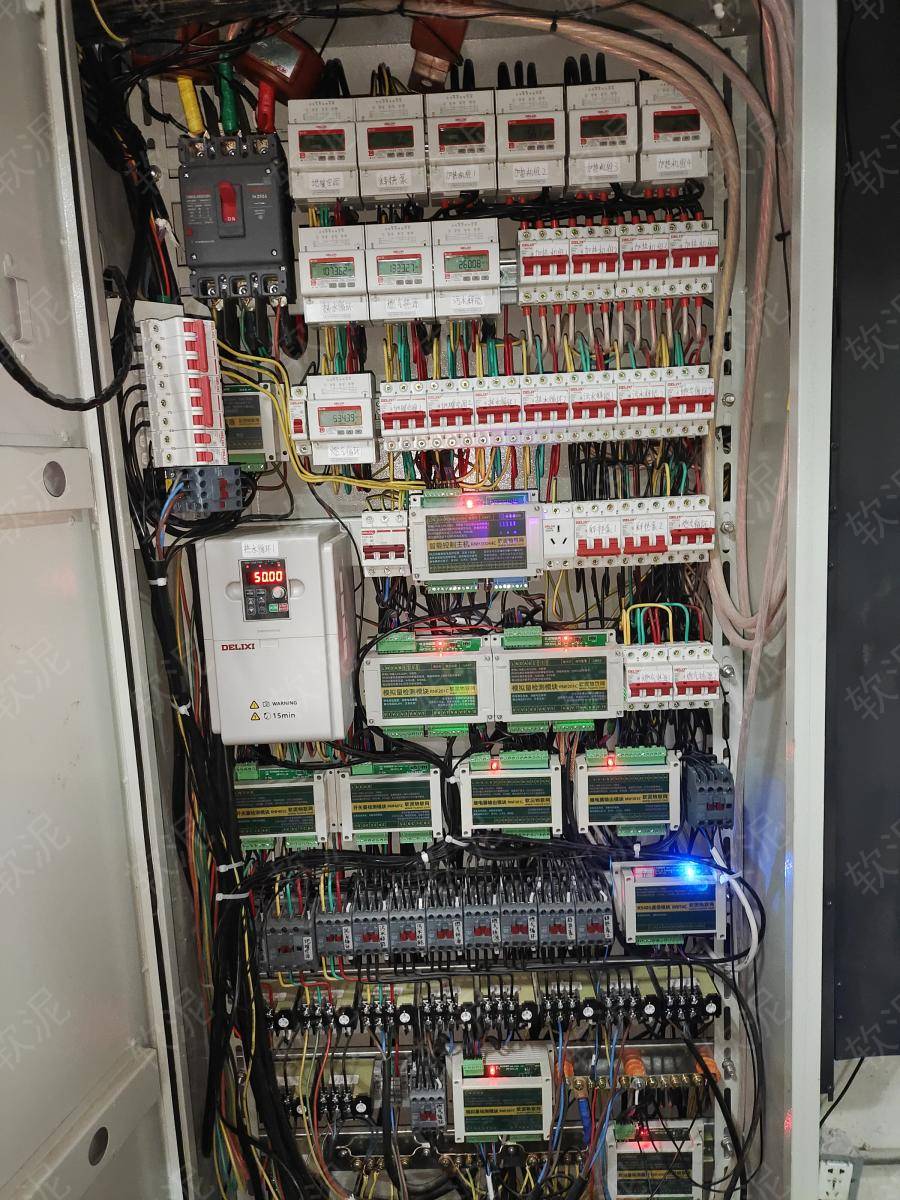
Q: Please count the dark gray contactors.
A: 12